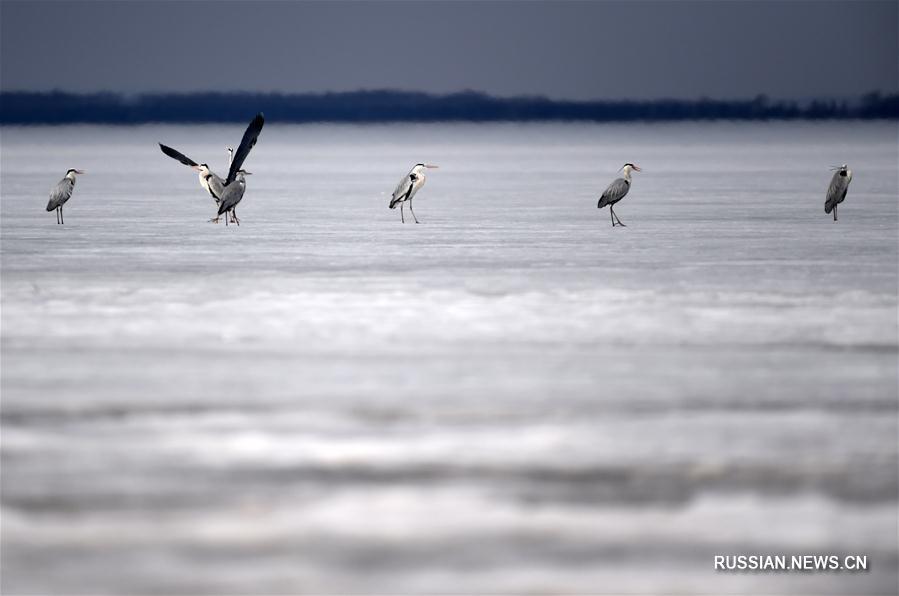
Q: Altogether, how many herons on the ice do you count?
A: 7